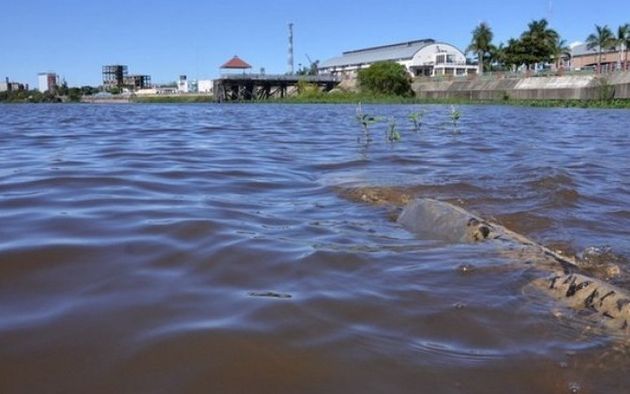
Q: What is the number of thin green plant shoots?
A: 4